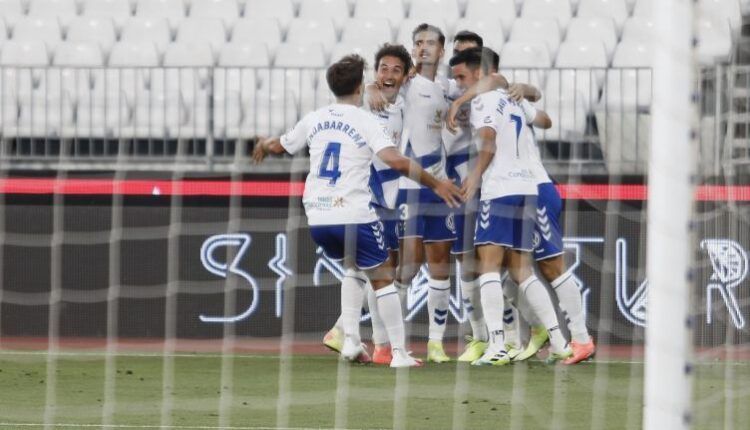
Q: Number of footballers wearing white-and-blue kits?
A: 6